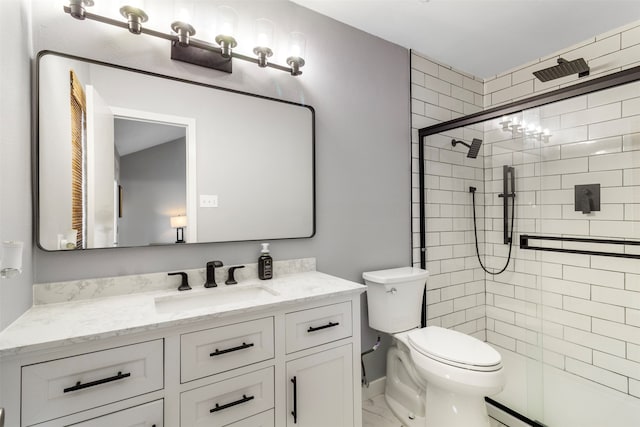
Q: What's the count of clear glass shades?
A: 6